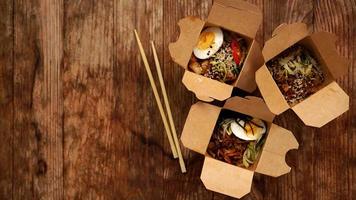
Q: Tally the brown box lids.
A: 12